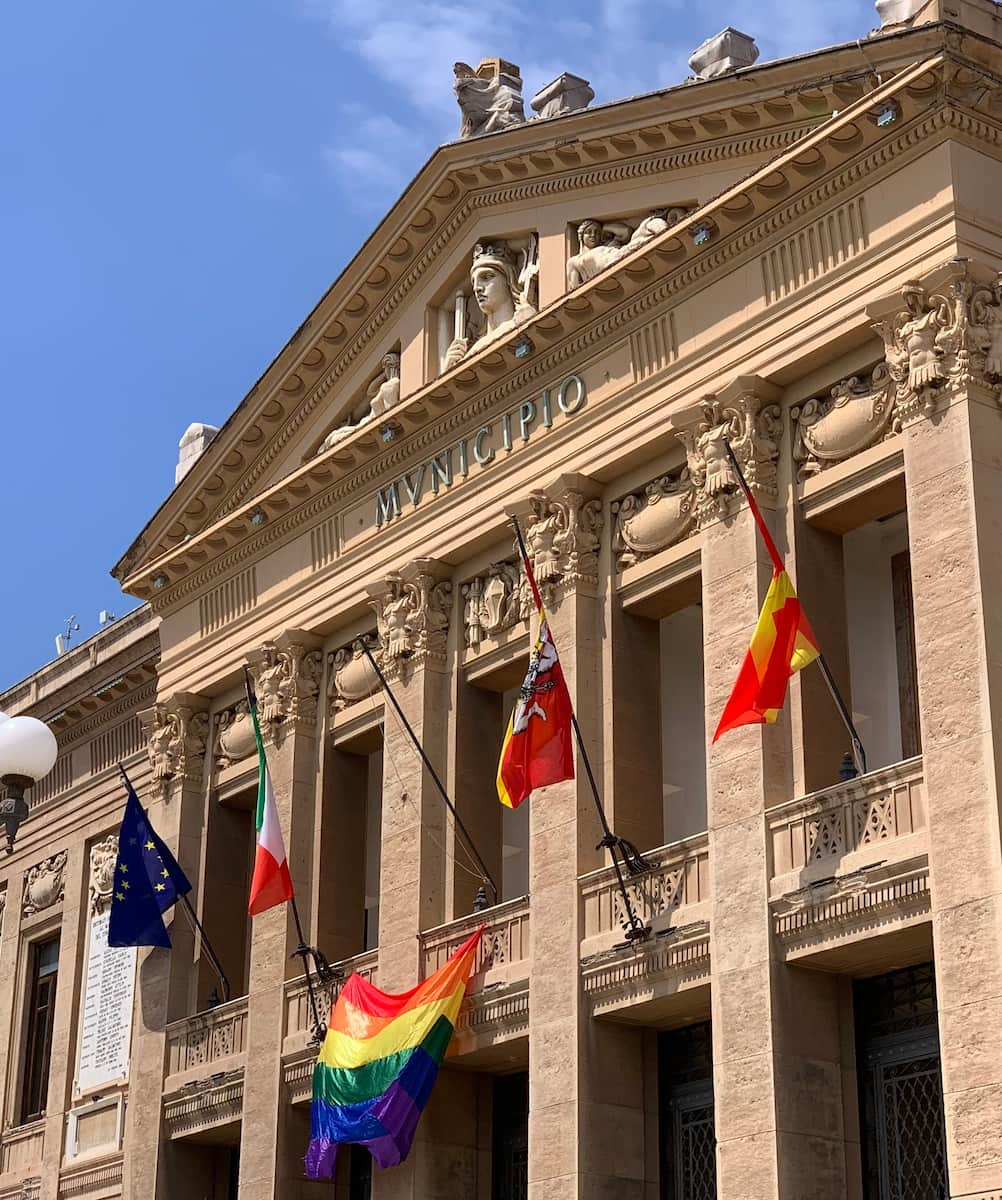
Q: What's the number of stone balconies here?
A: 5